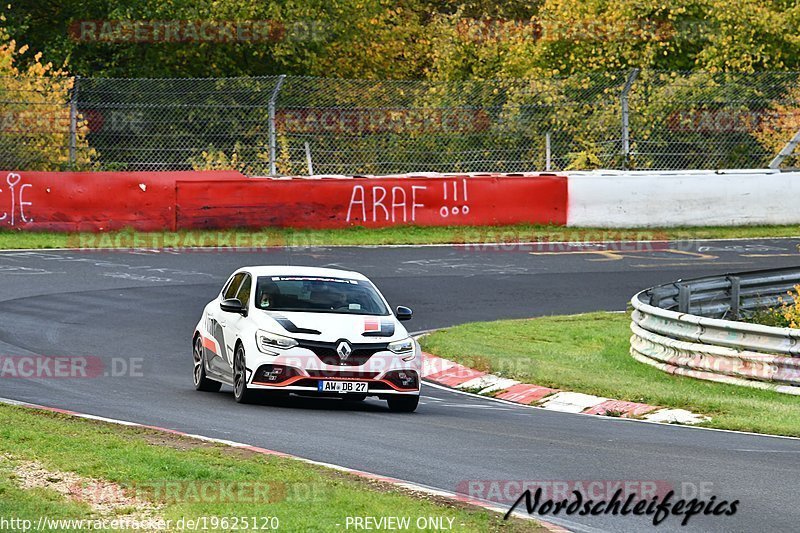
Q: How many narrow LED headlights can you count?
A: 2